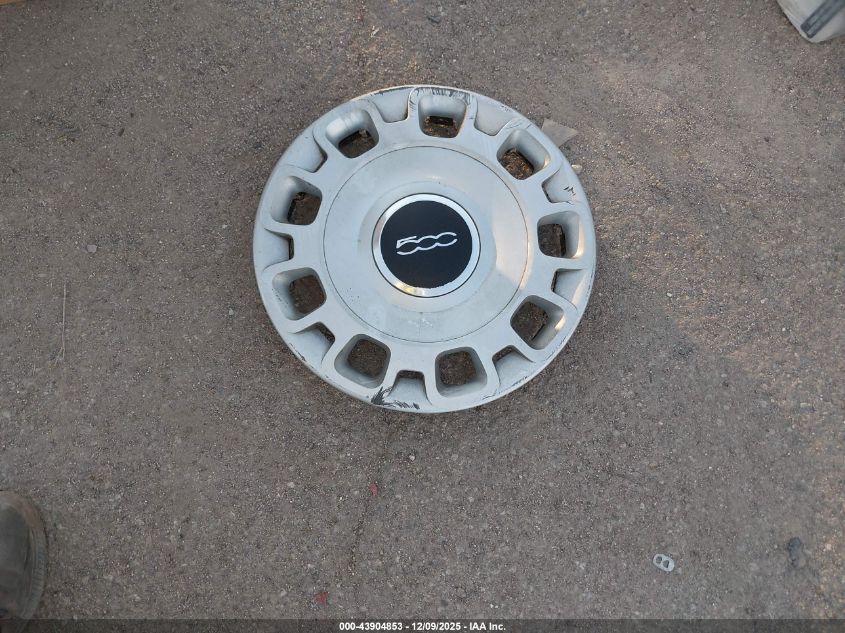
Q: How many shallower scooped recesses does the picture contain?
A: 9